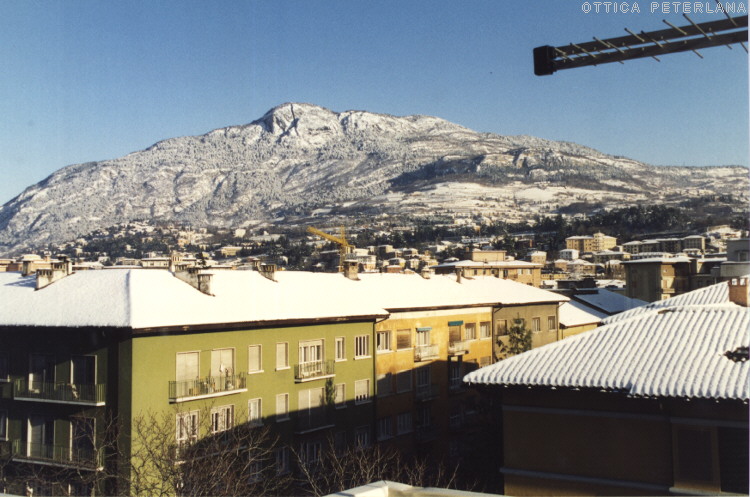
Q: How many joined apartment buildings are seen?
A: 3